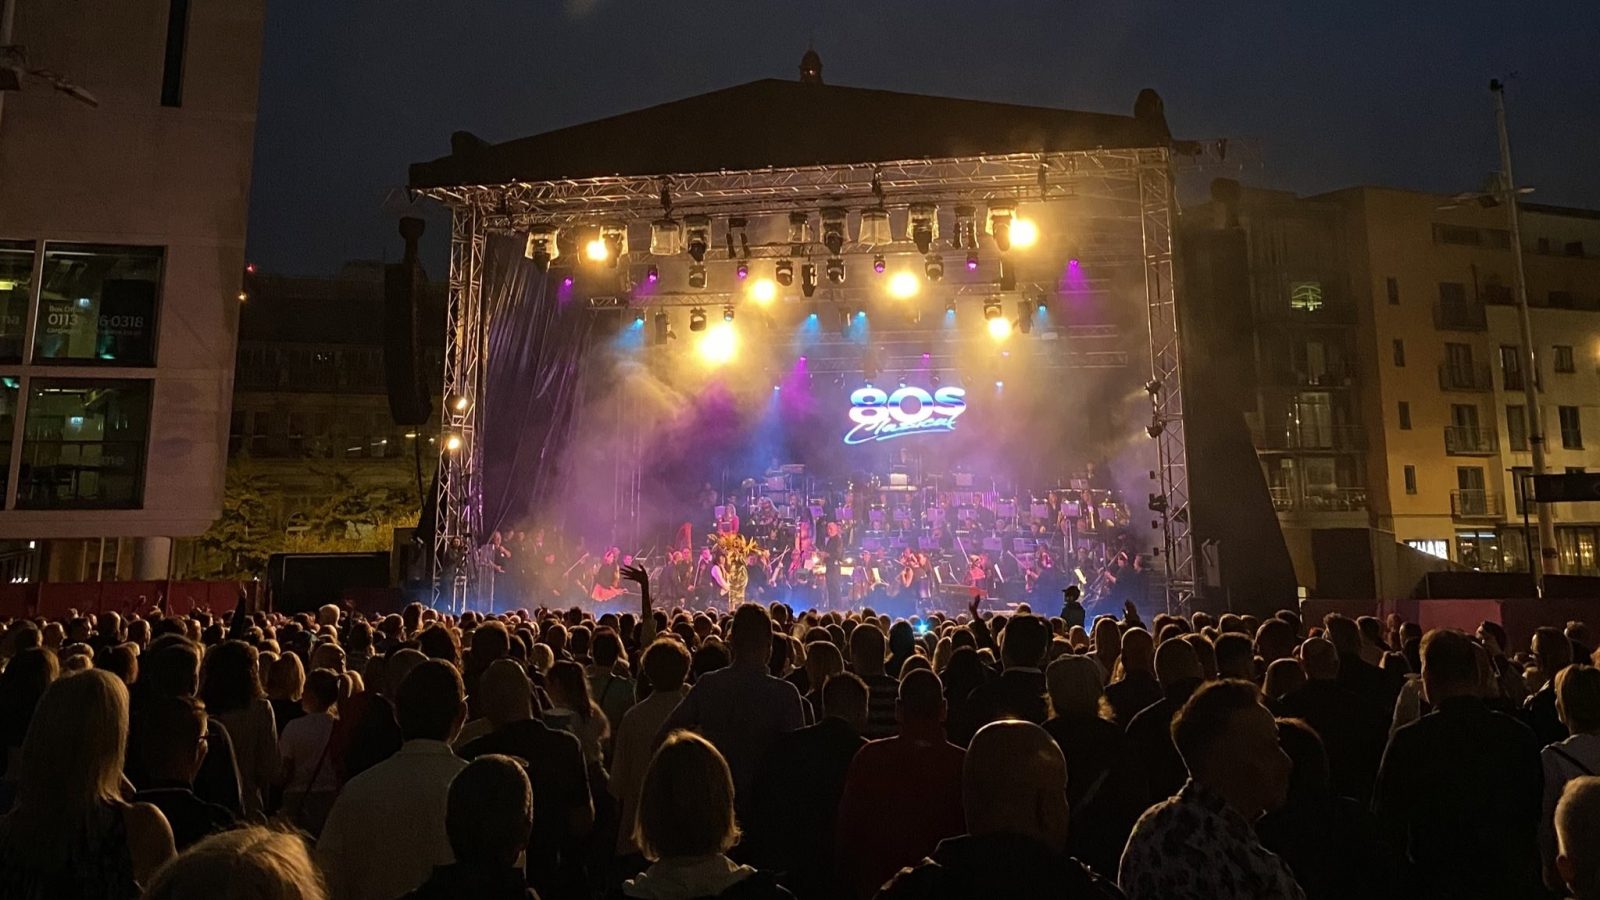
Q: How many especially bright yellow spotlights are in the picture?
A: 6